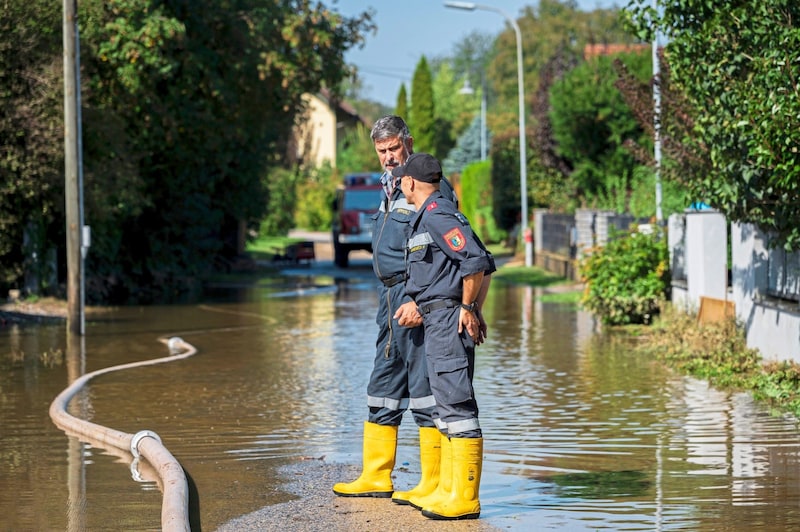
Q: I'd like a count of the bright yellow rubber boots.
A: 4